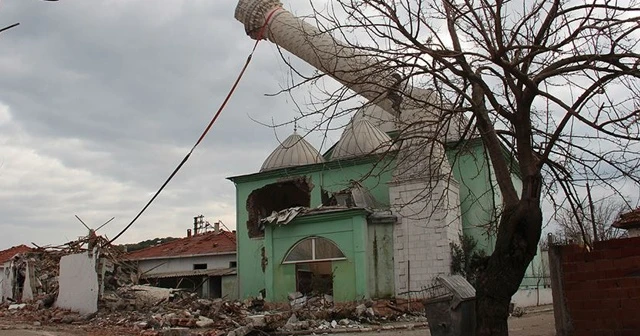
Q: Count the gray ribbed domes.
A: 3